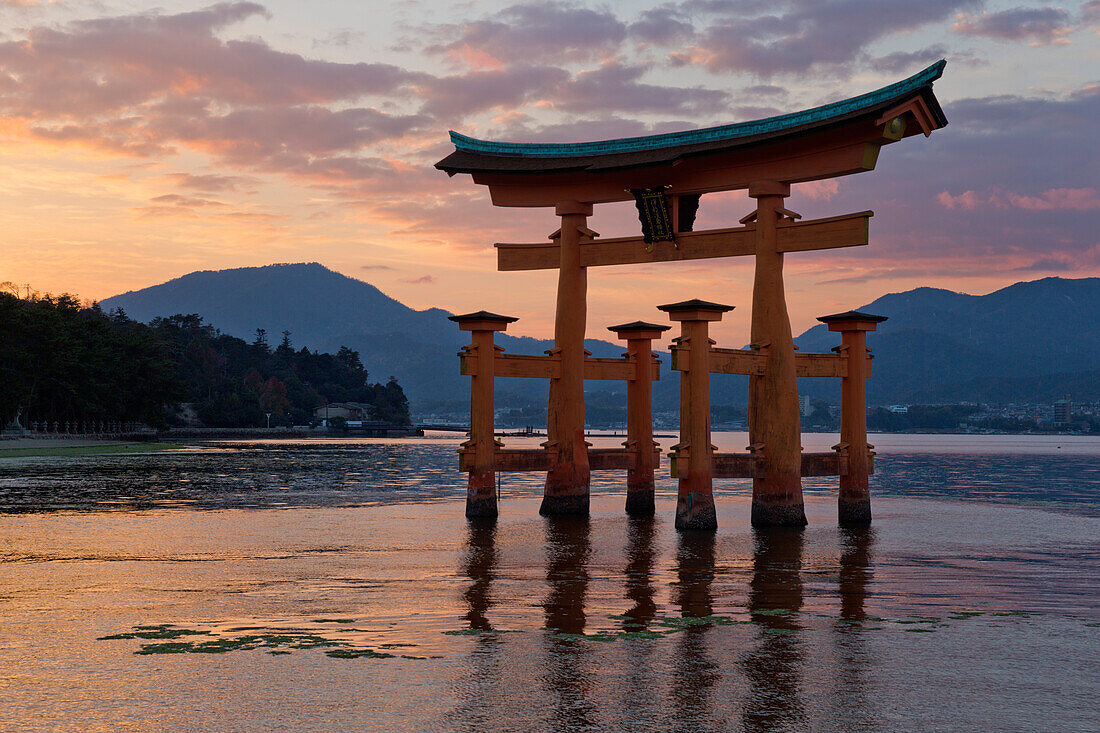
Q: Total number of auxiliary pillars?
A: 4